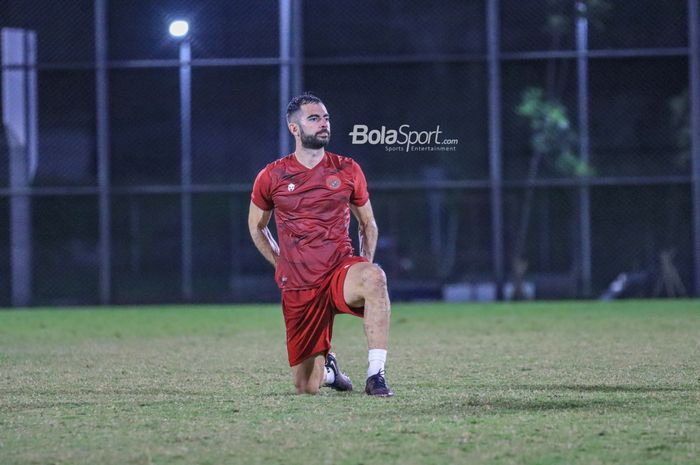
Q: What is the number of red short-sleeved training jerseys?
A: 1